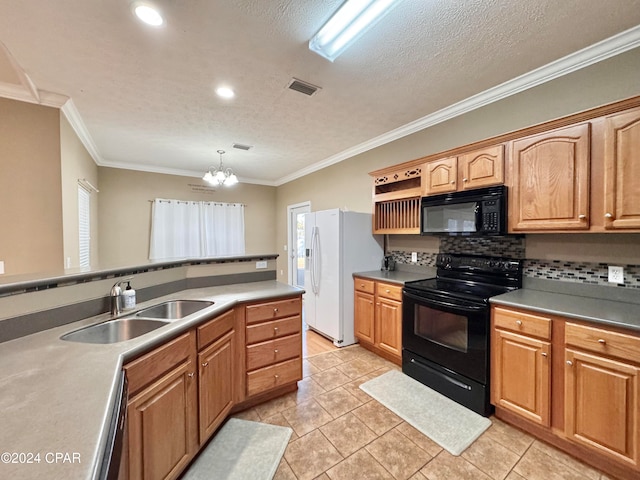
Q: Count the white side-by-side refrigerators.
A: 1